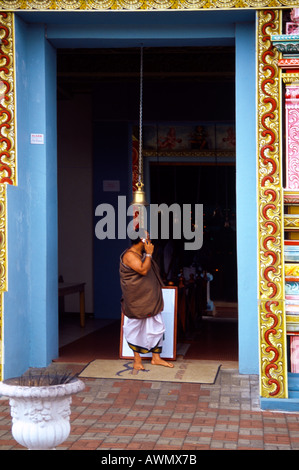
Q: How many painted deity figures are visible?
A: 3